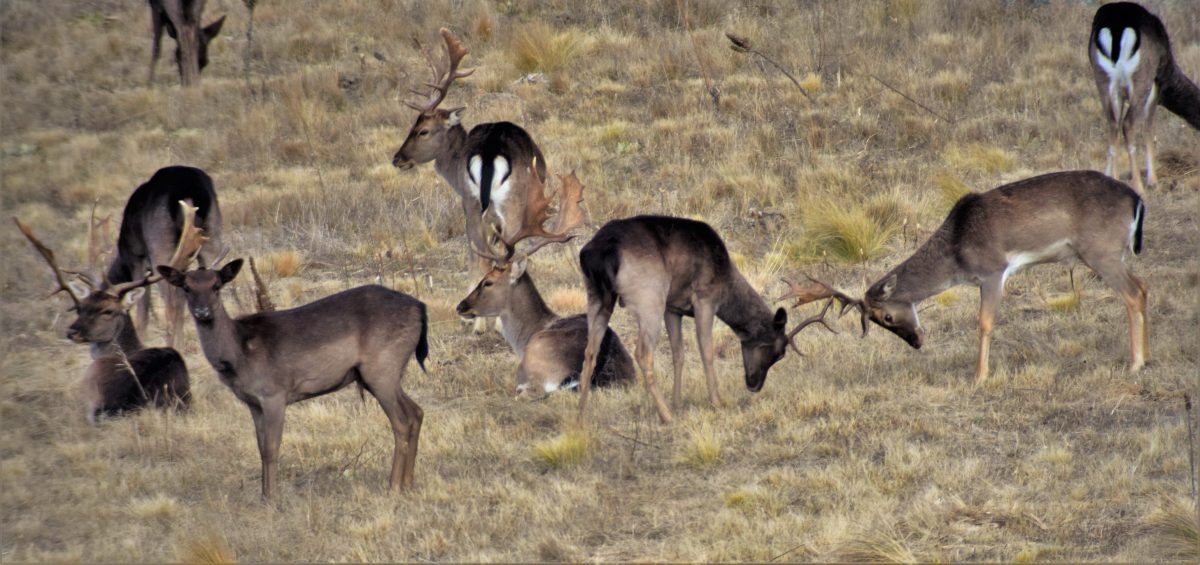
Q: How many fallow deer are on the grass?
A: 9